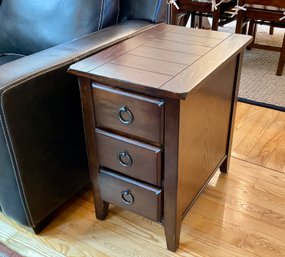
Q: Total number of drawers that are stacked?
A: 3